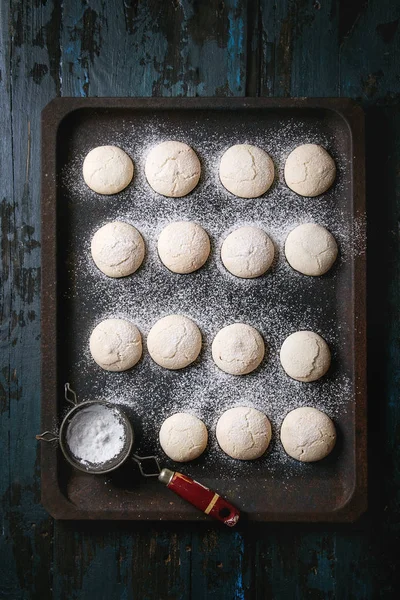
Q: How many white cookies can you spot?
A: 15